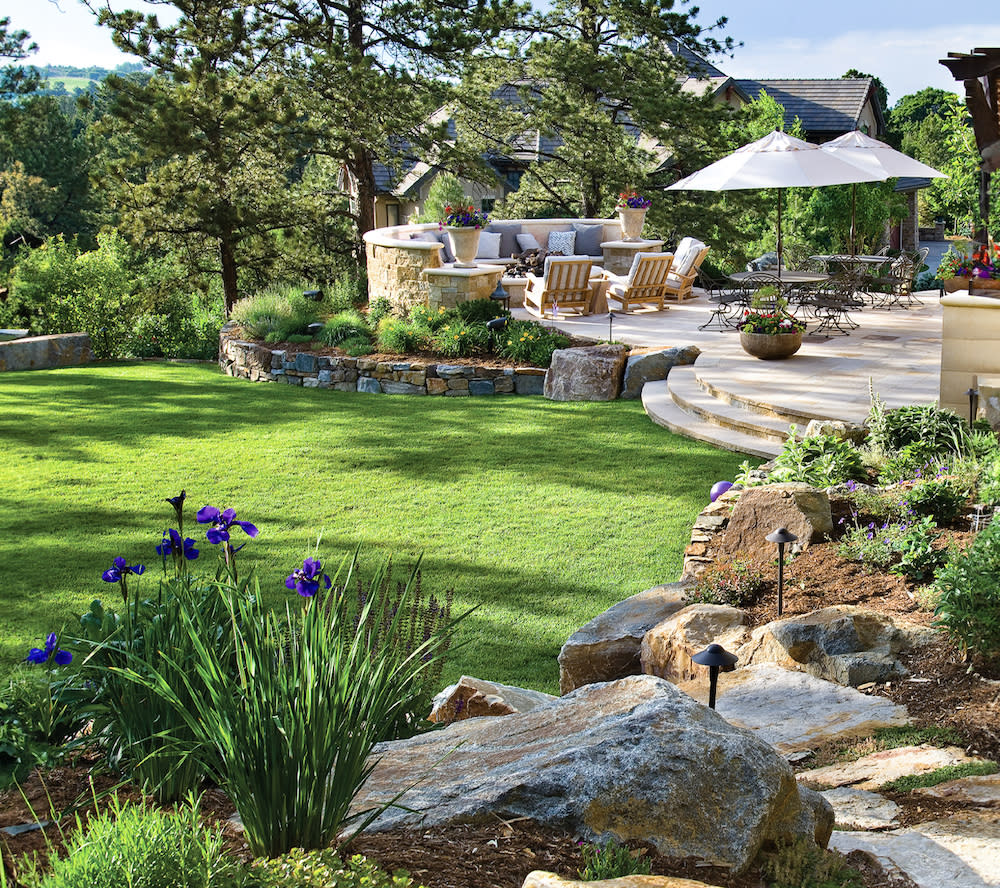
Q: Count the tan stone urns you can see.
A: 2